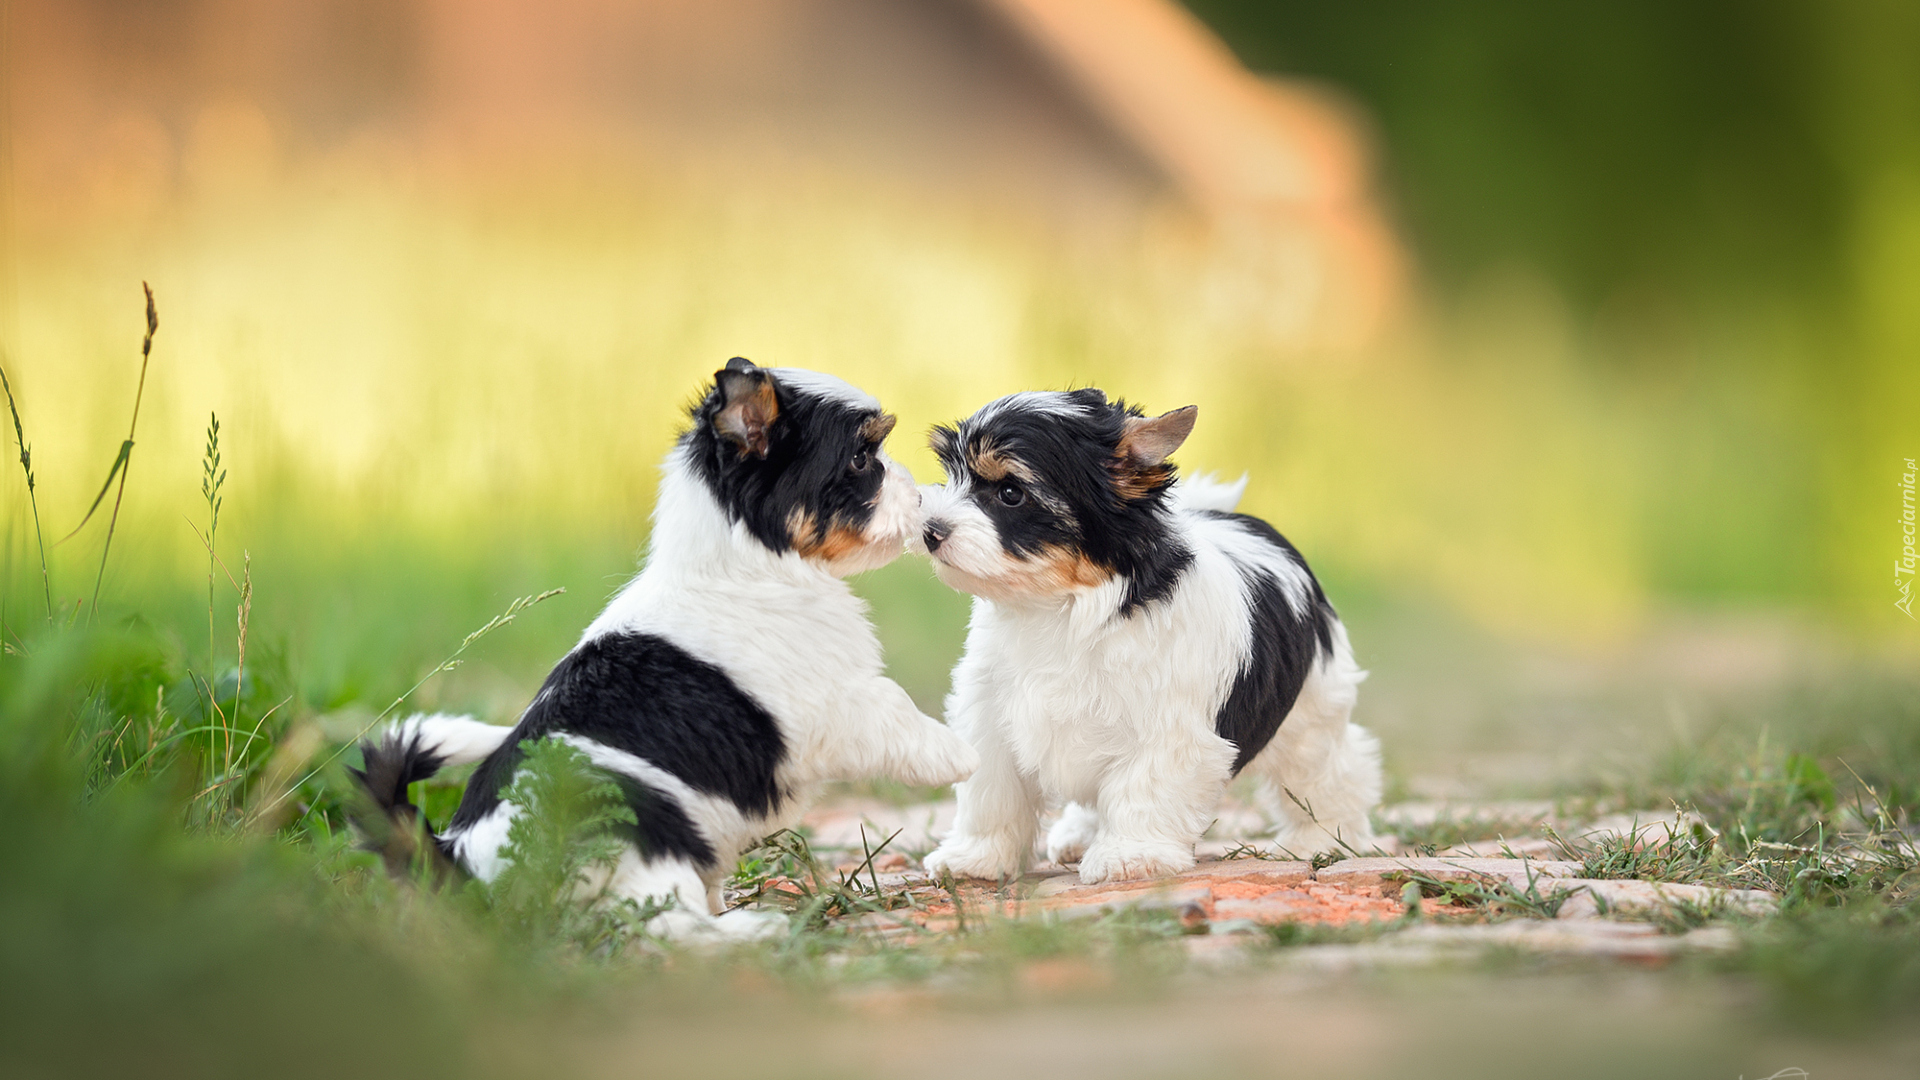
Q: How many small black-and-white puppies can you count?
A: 2